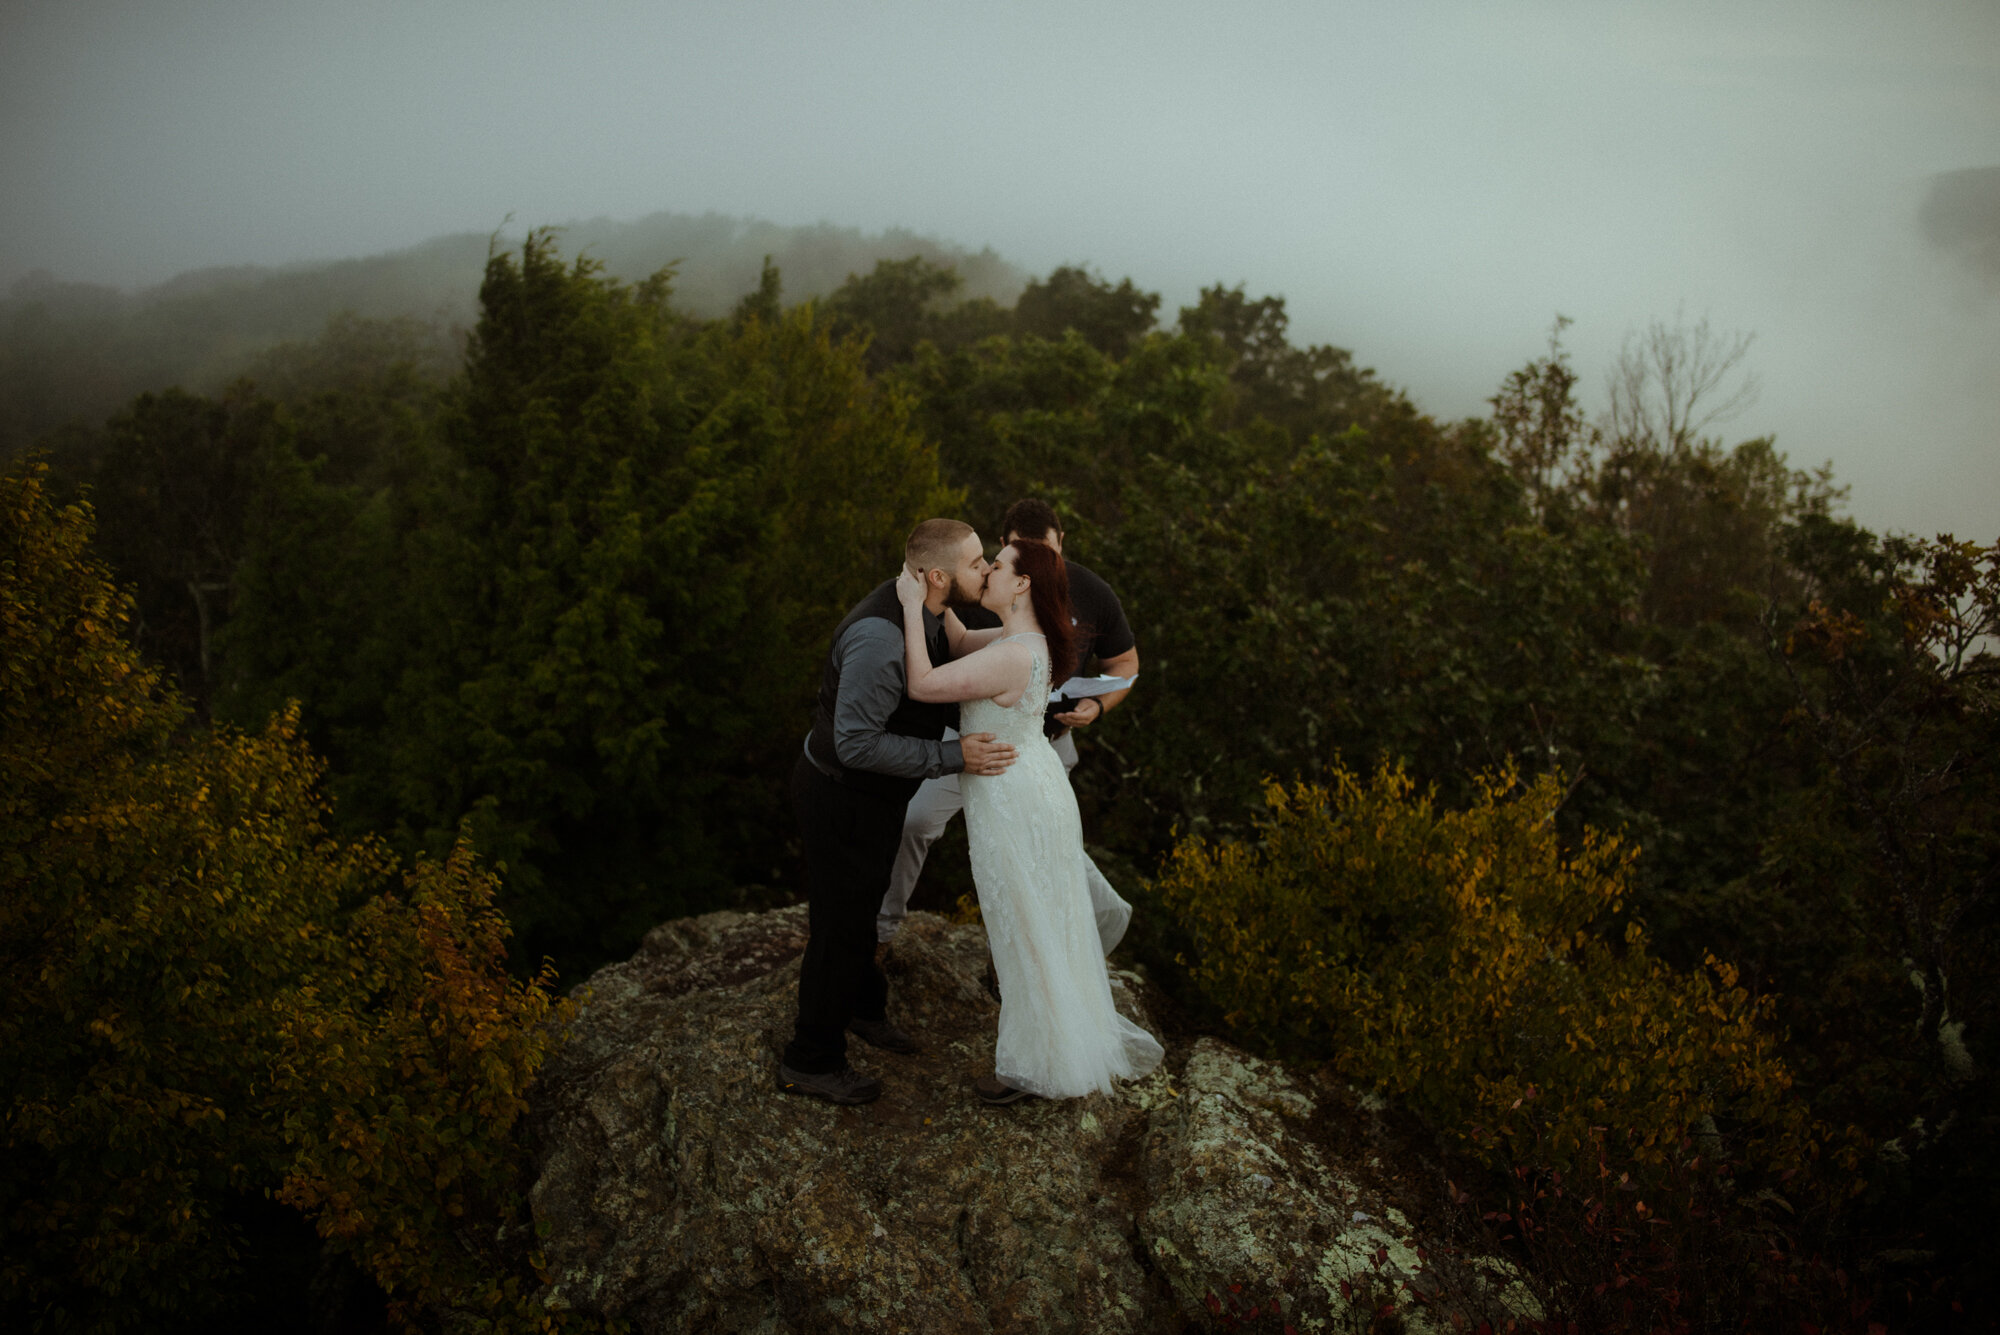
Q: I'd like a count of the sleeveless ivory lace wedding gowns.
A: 1